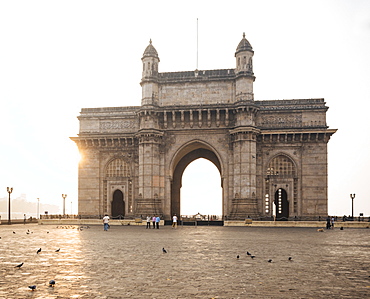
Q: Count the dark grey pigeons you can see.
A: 11